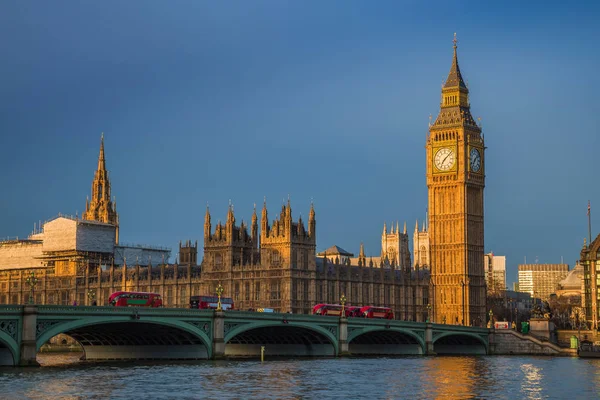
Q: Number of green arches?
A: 5